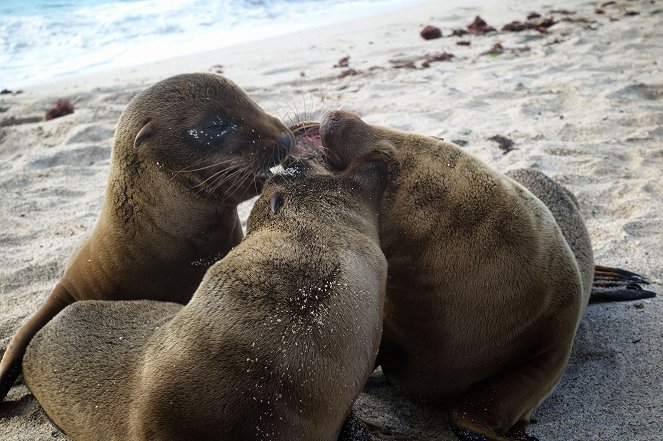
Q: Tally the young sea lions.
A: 3